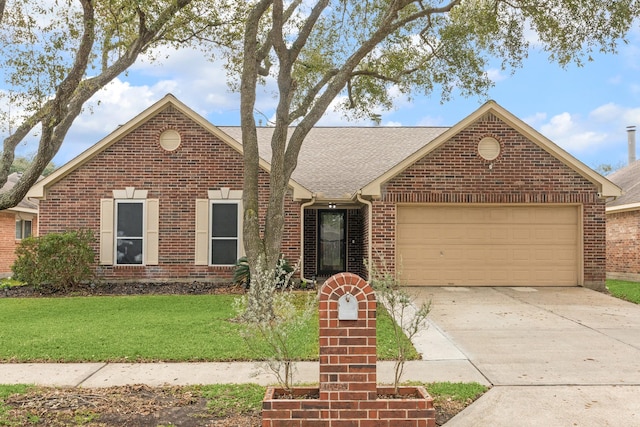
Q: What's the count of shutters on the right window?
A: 2